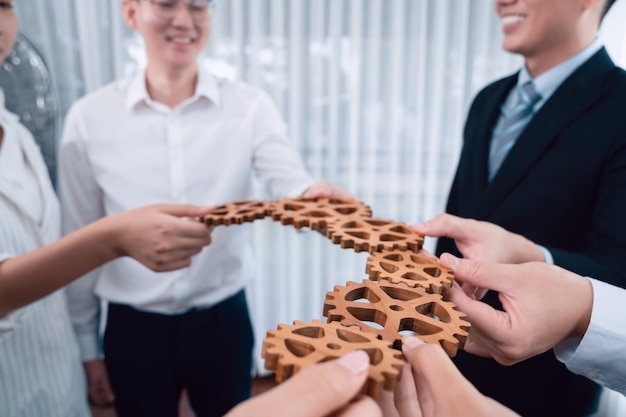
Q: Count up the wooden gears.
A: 6